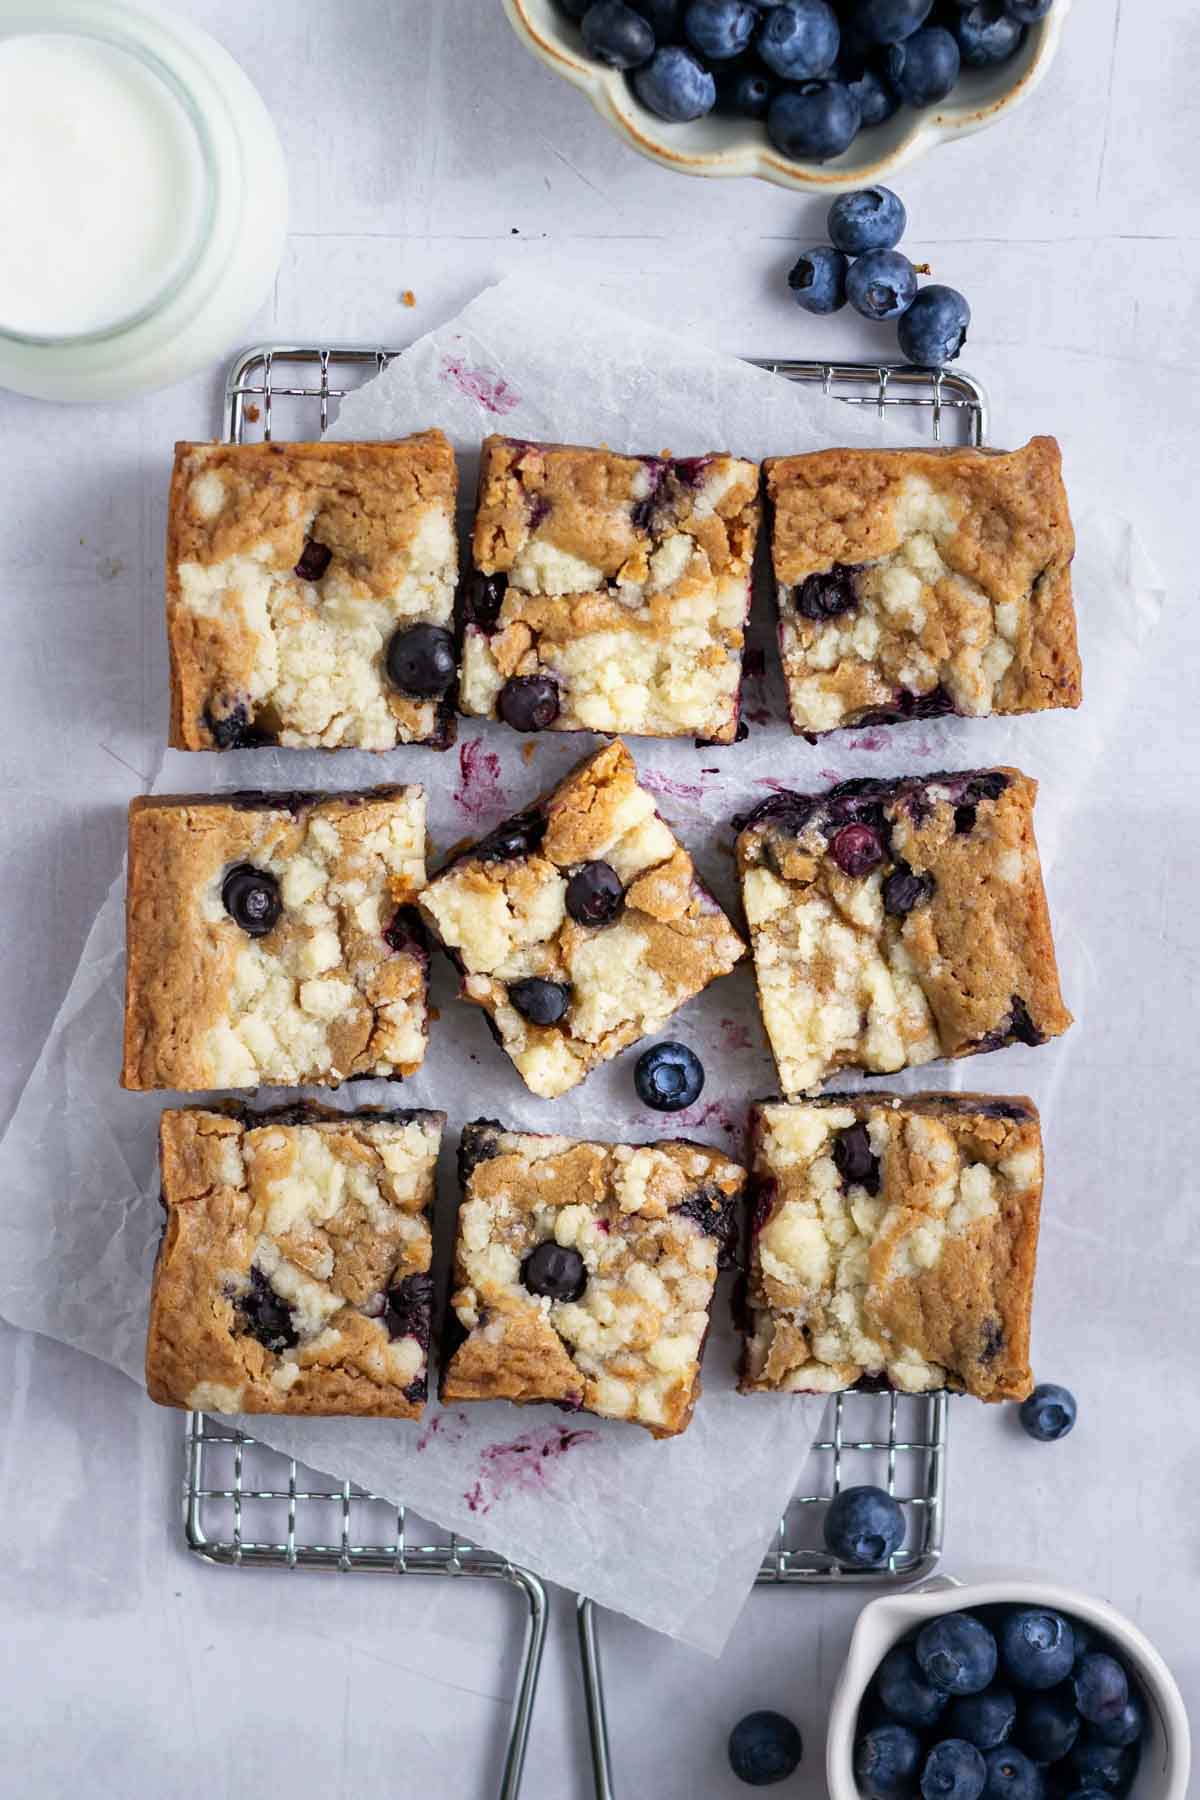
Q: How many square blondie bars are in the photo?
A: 9